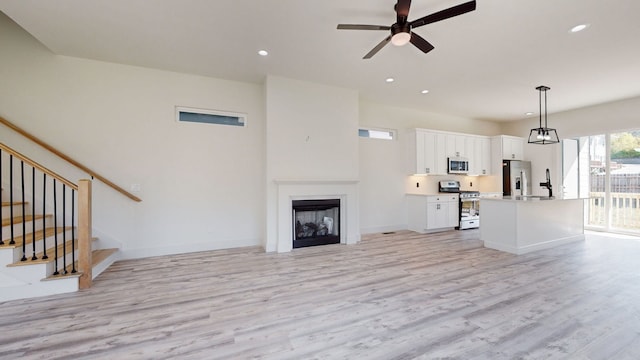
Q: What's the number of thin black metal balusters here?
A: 8